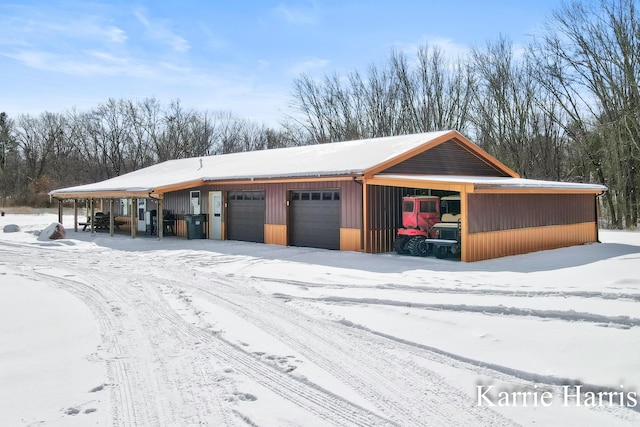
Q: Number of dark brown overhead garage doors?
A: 2